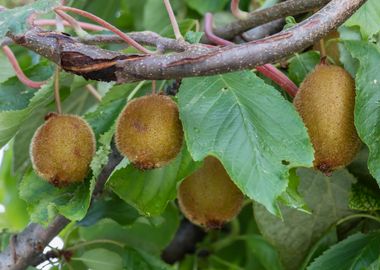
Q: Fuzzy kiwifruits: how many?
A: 4